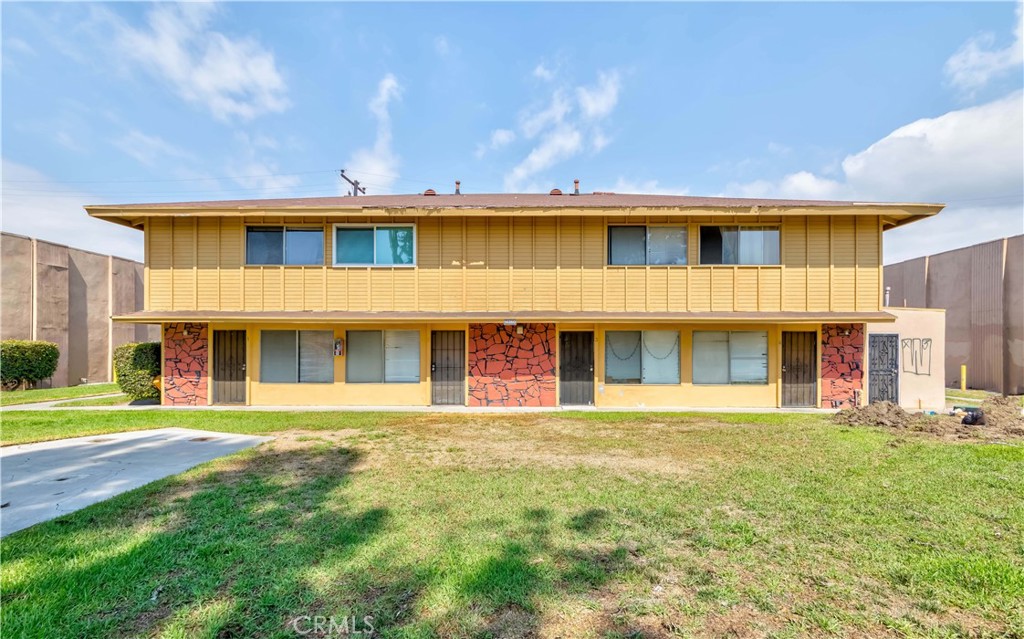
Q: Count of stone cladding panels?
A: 3